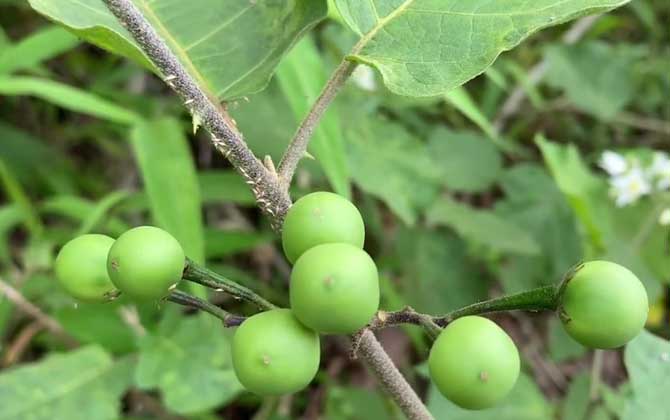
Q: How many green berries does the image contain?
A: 7